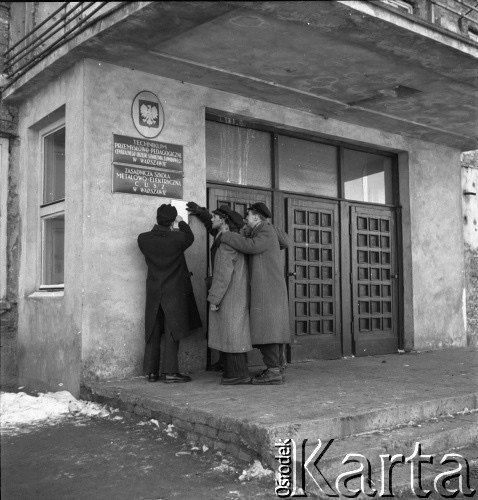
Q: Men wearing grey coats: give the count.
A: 2